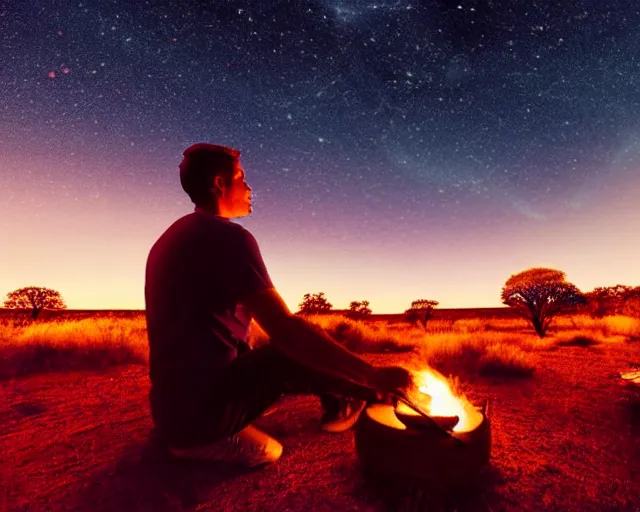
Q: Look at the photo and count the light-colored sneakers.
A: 2